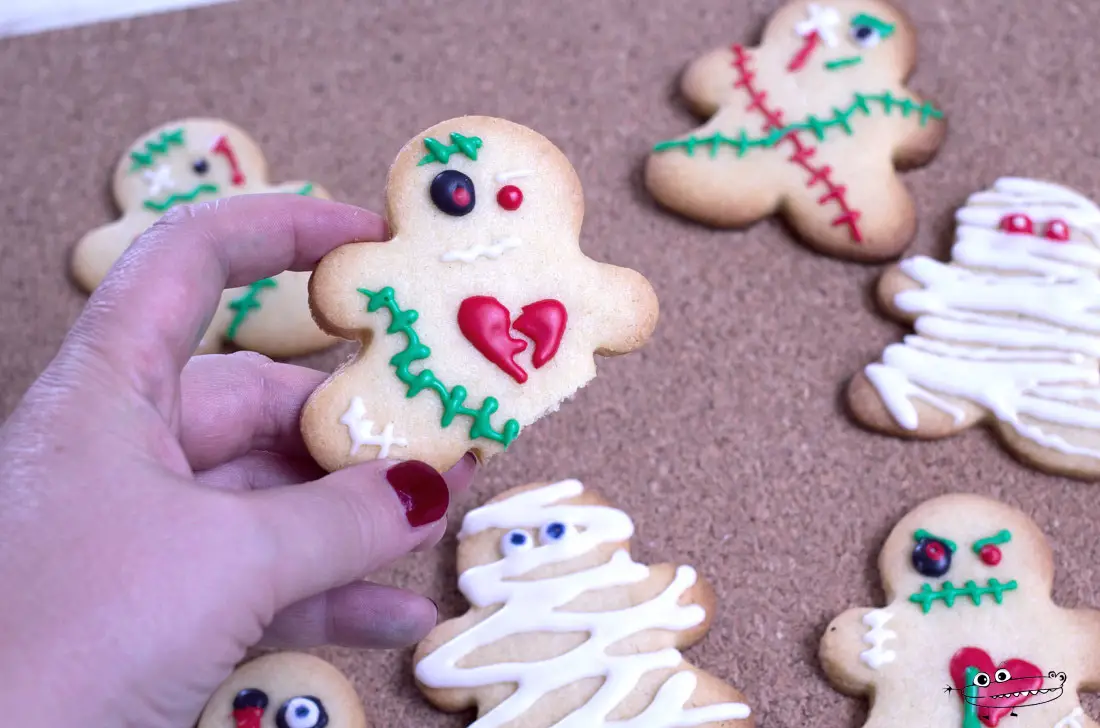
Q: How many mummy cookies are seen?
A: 2